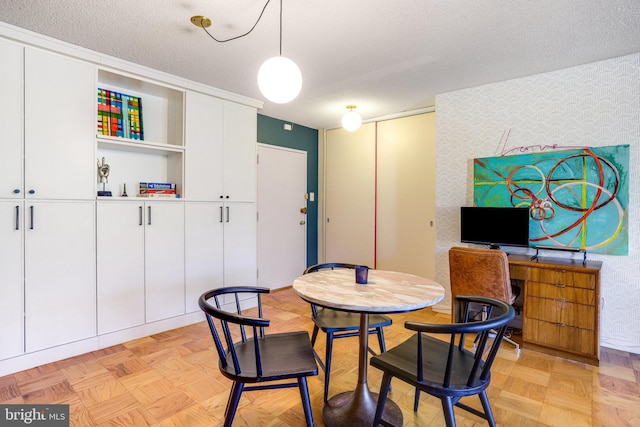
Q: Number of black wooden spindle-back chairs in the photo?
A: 3